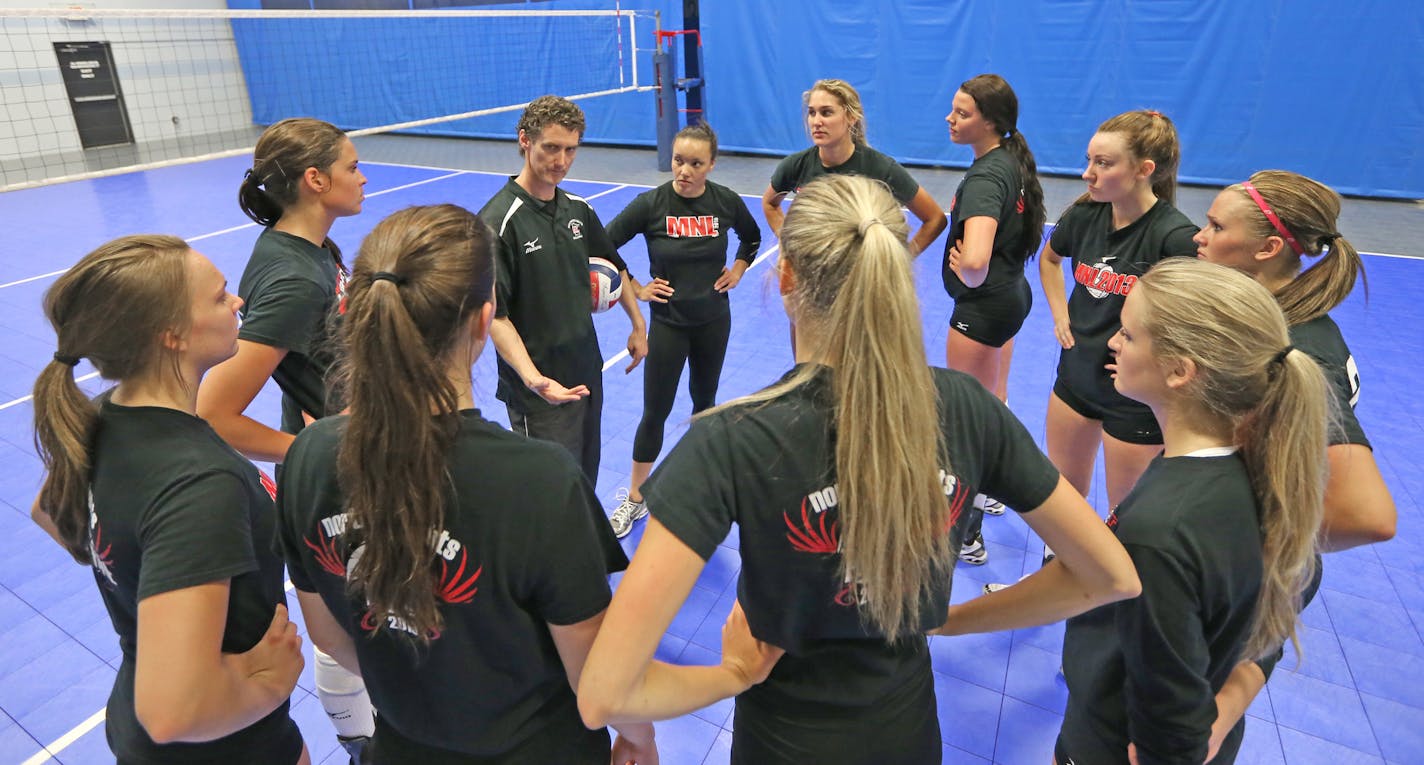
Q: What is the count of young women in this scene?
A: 10